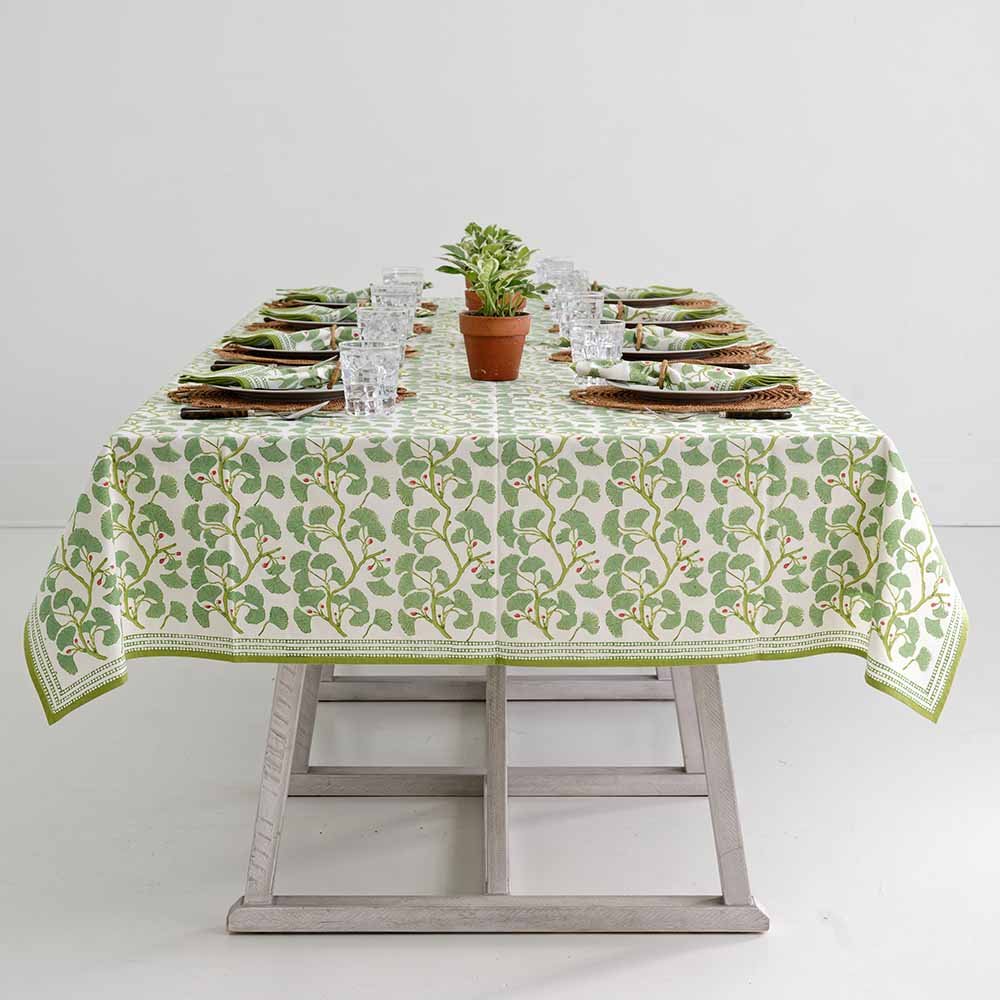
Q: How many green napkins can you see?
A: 8